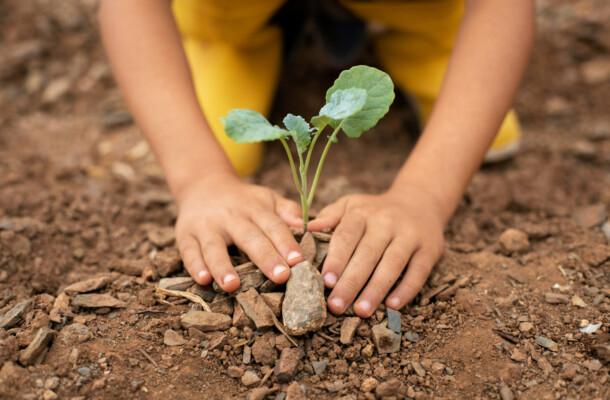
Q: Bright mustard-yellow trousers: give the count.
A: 1